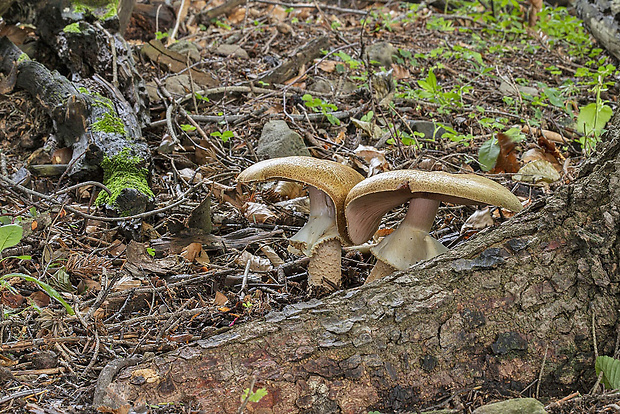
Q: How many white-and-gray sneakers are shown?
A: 0